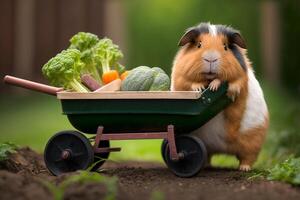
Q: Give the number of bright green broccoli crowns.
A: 3